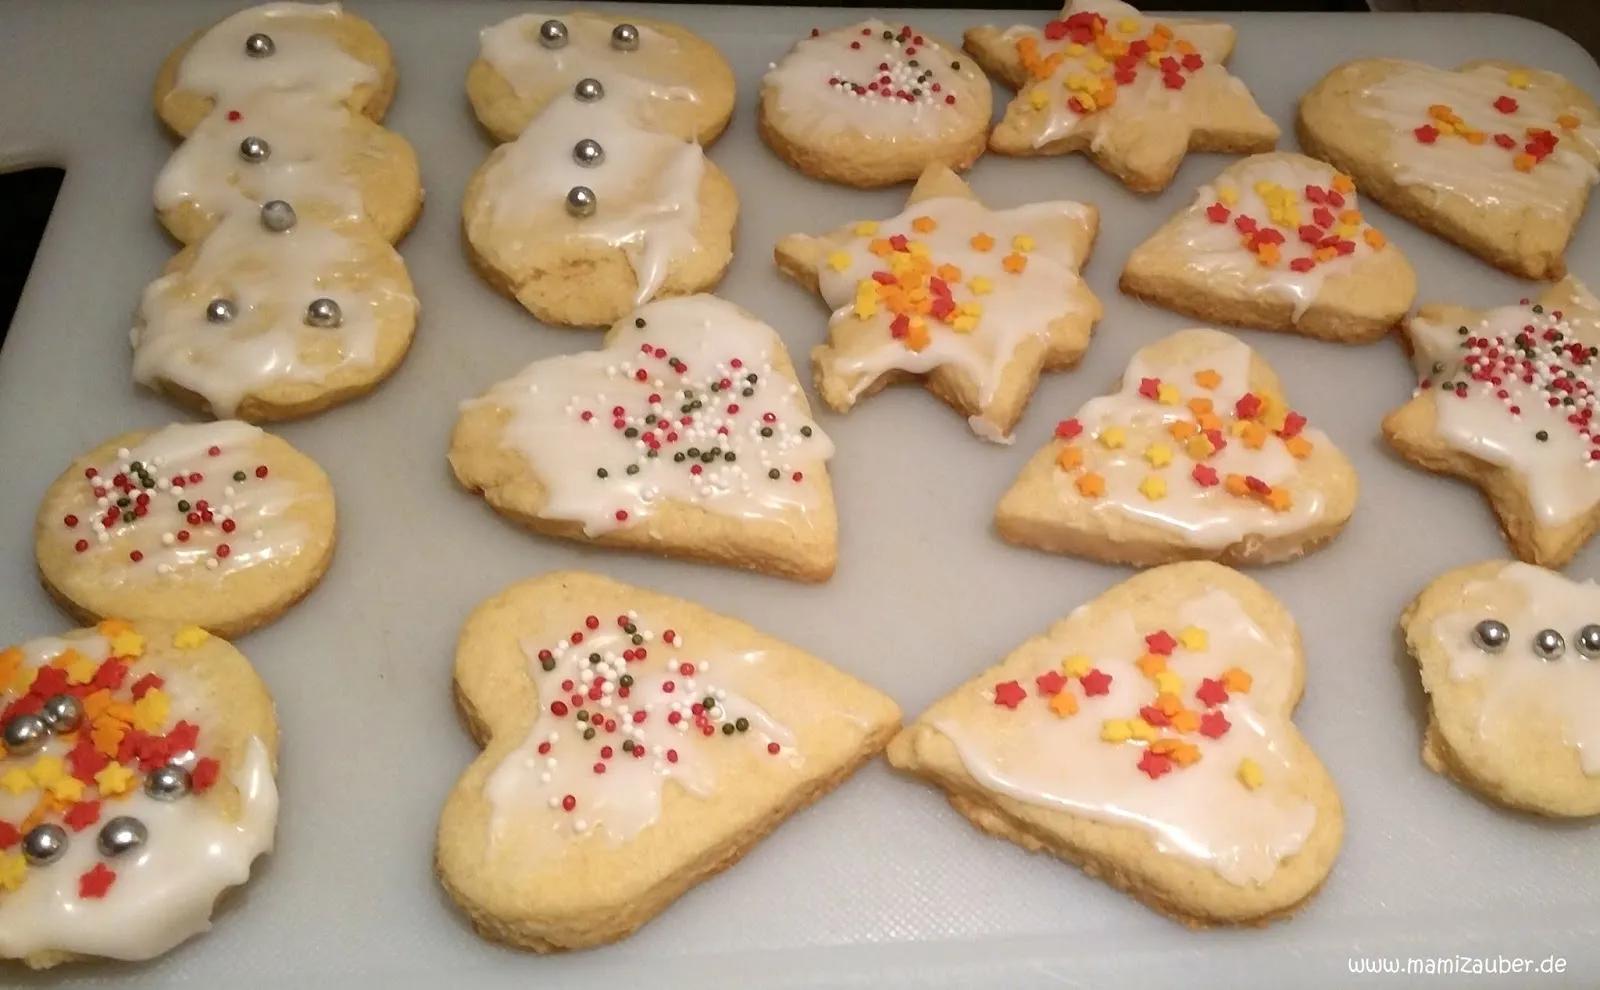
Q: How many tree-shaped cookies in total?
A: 0